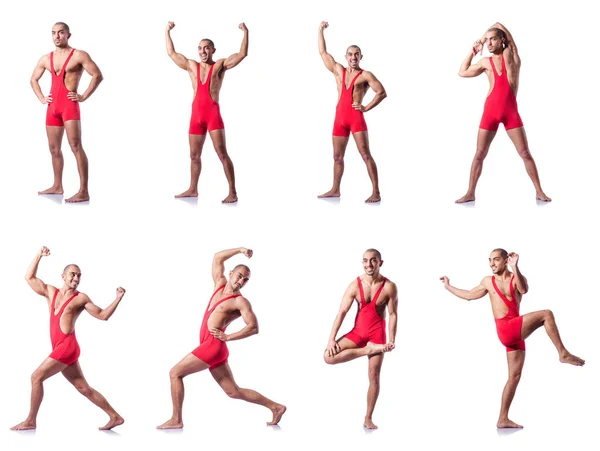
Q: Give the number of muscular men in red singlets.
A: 8